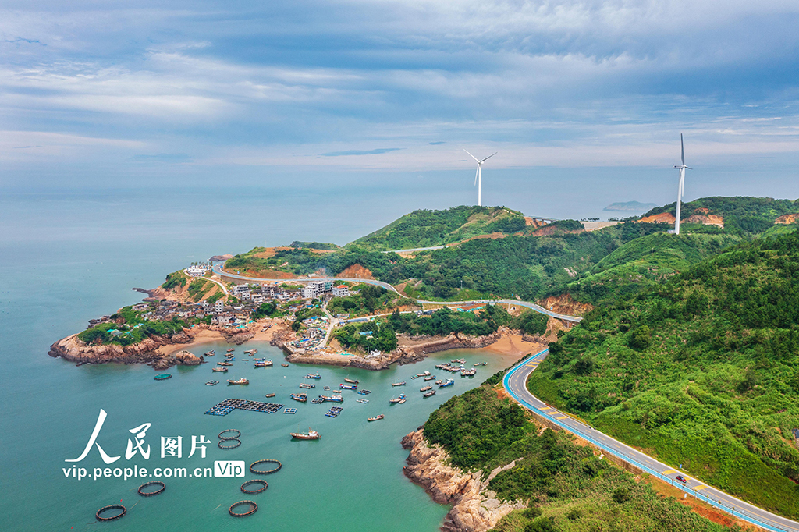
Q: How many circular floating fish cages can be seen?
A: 7